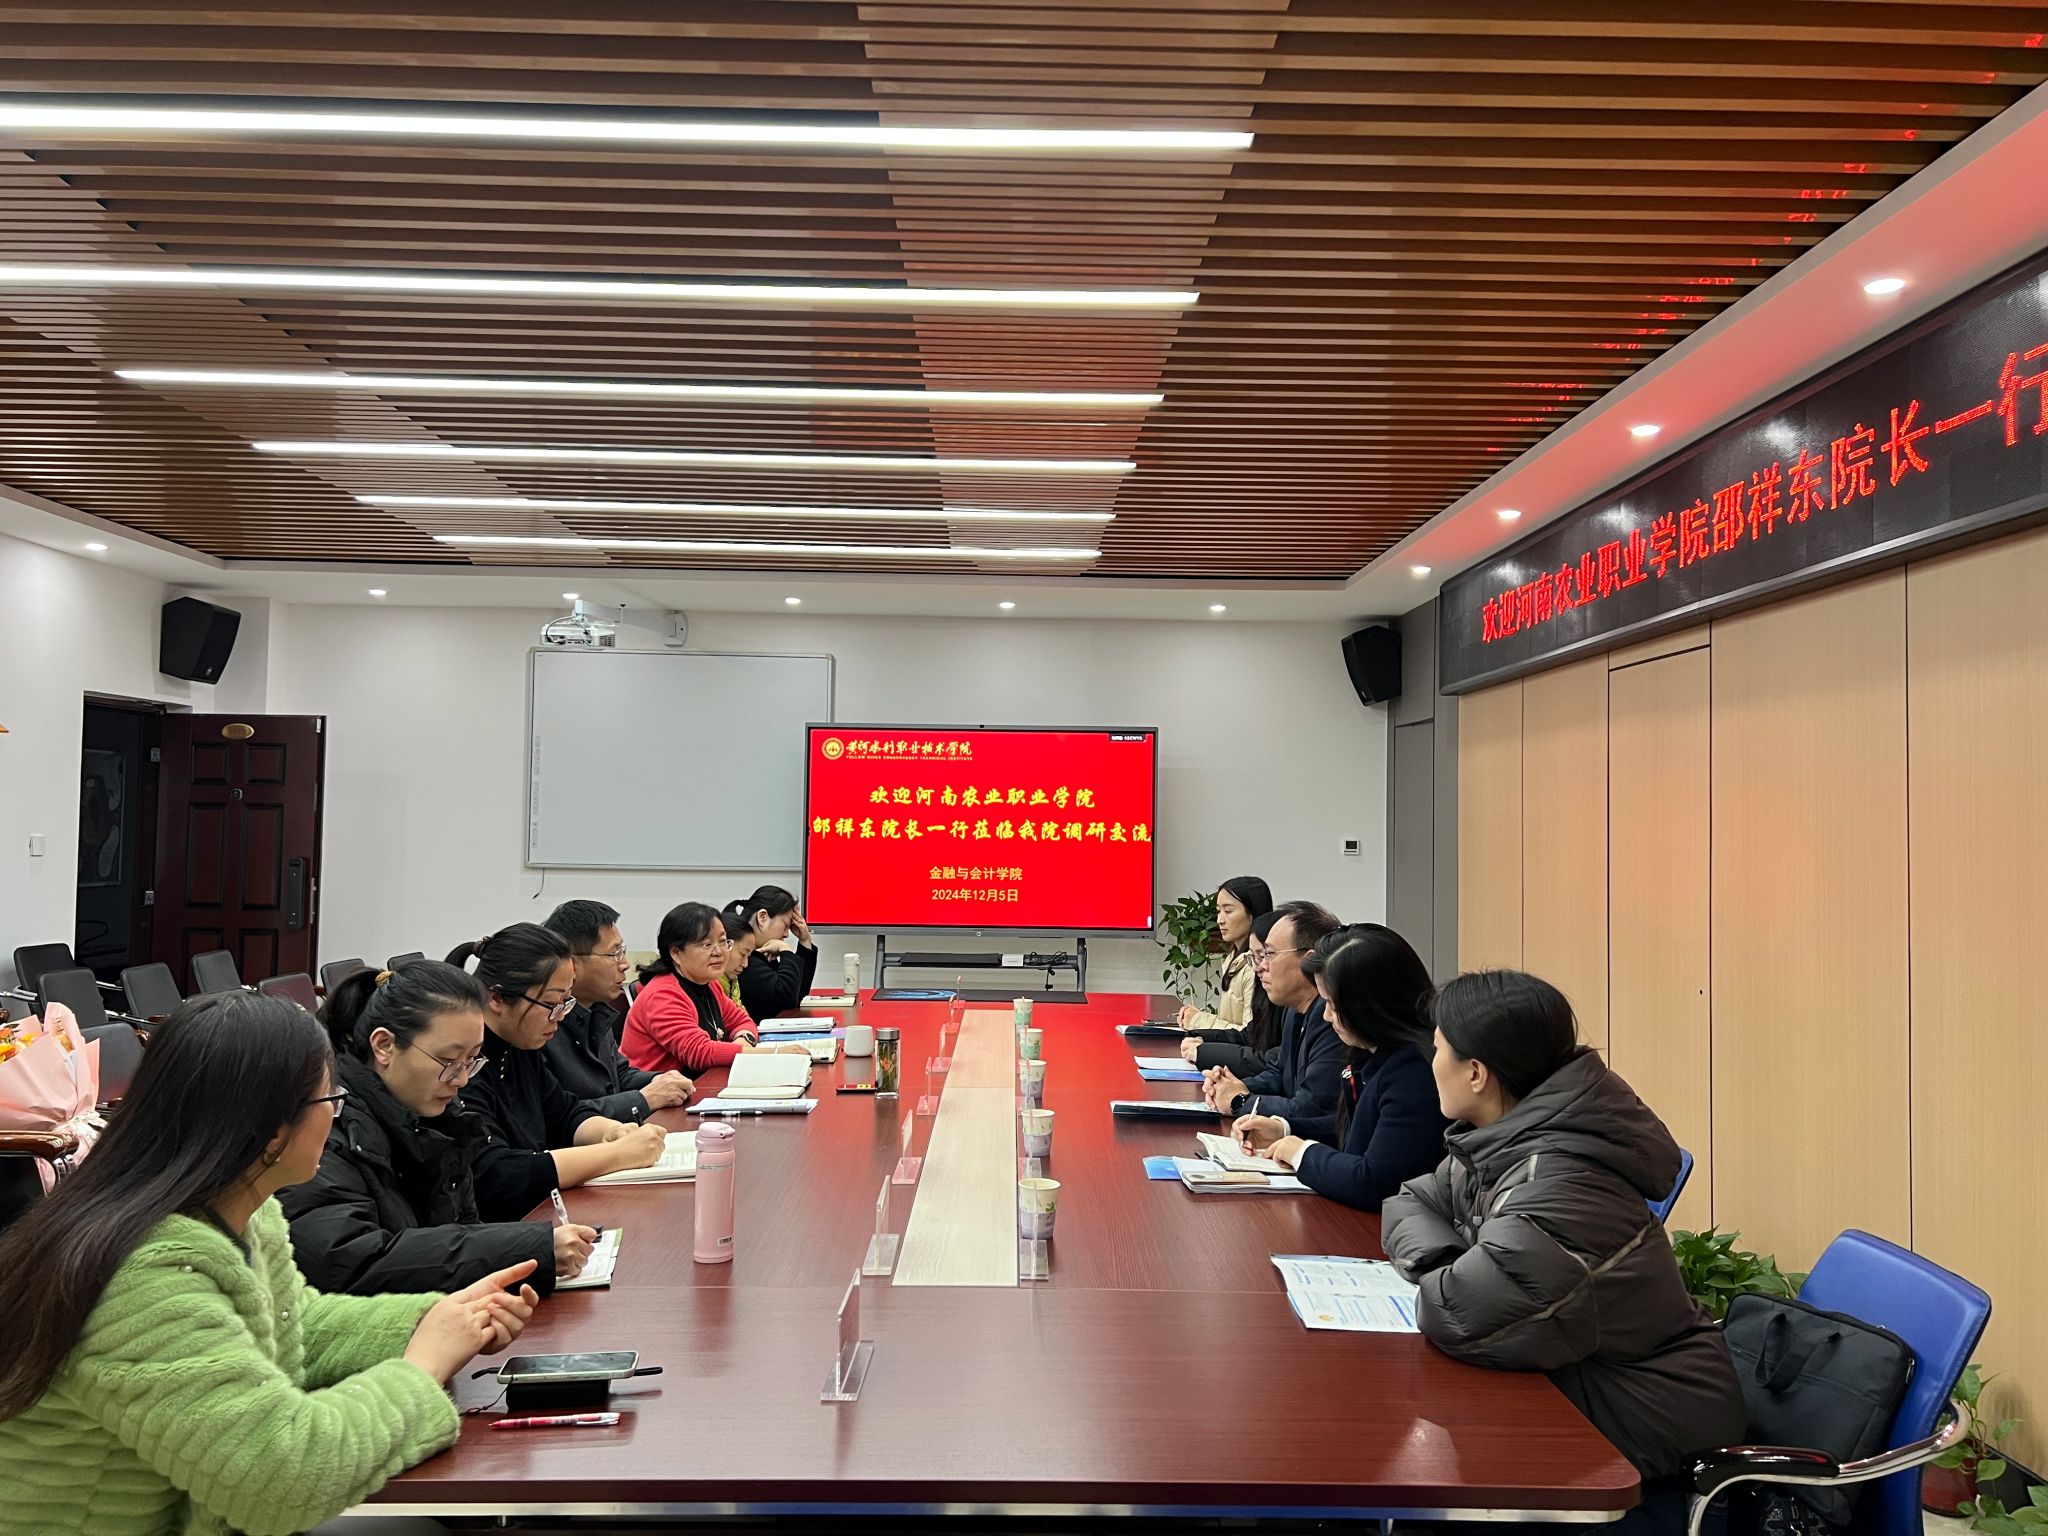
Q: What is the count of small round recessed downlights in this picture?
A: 10